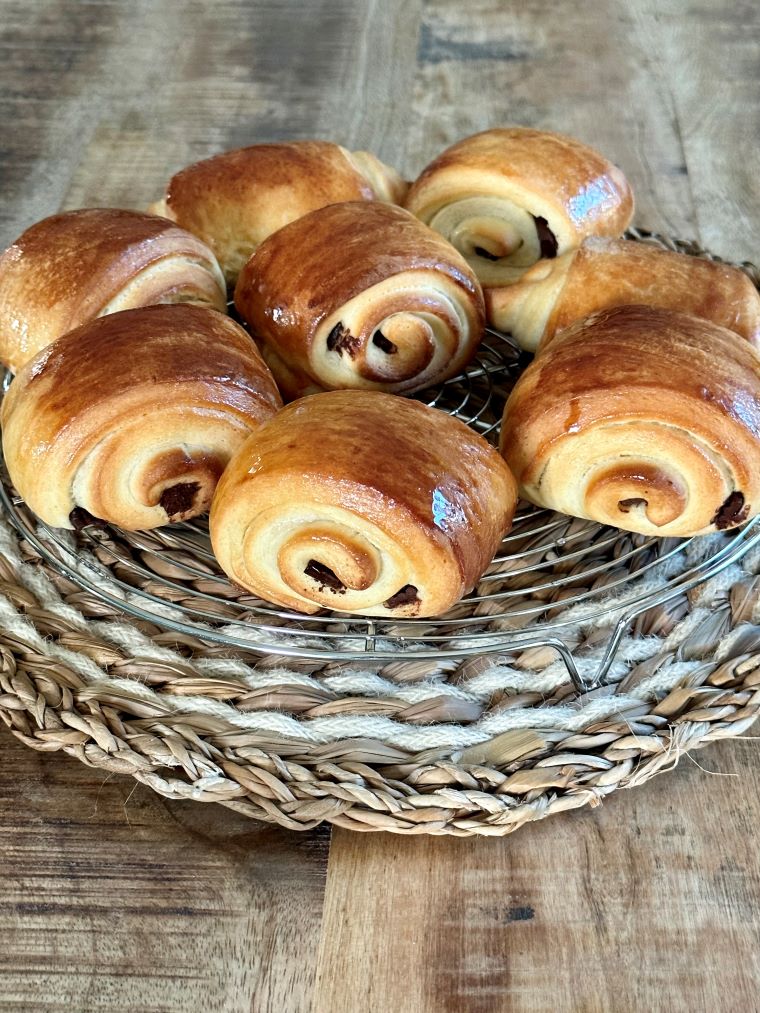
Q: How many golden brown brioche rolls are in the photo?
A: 8